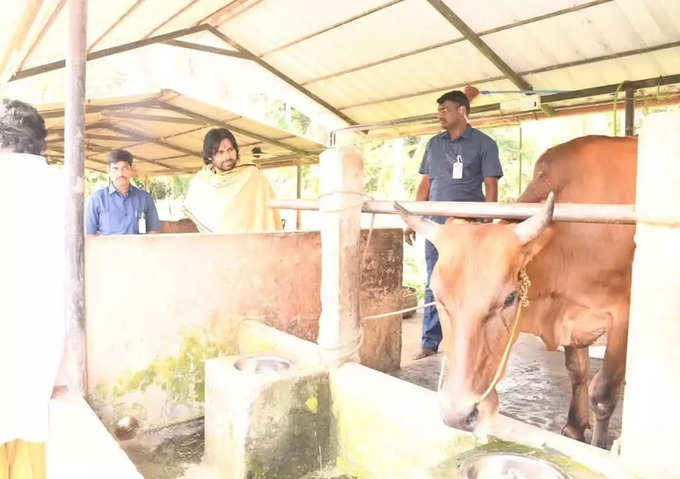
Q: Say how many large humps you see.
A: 1